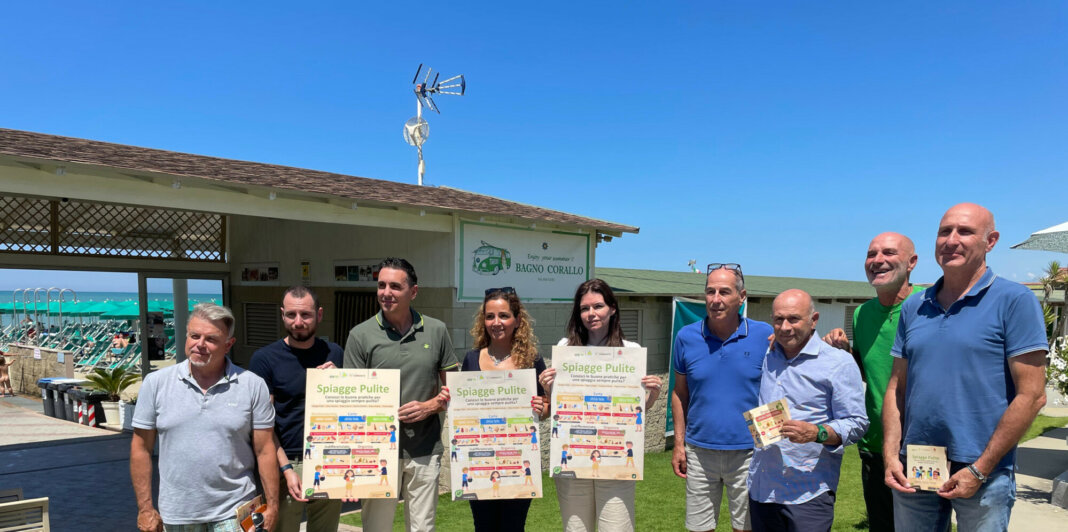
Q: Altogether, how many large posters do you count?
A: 3